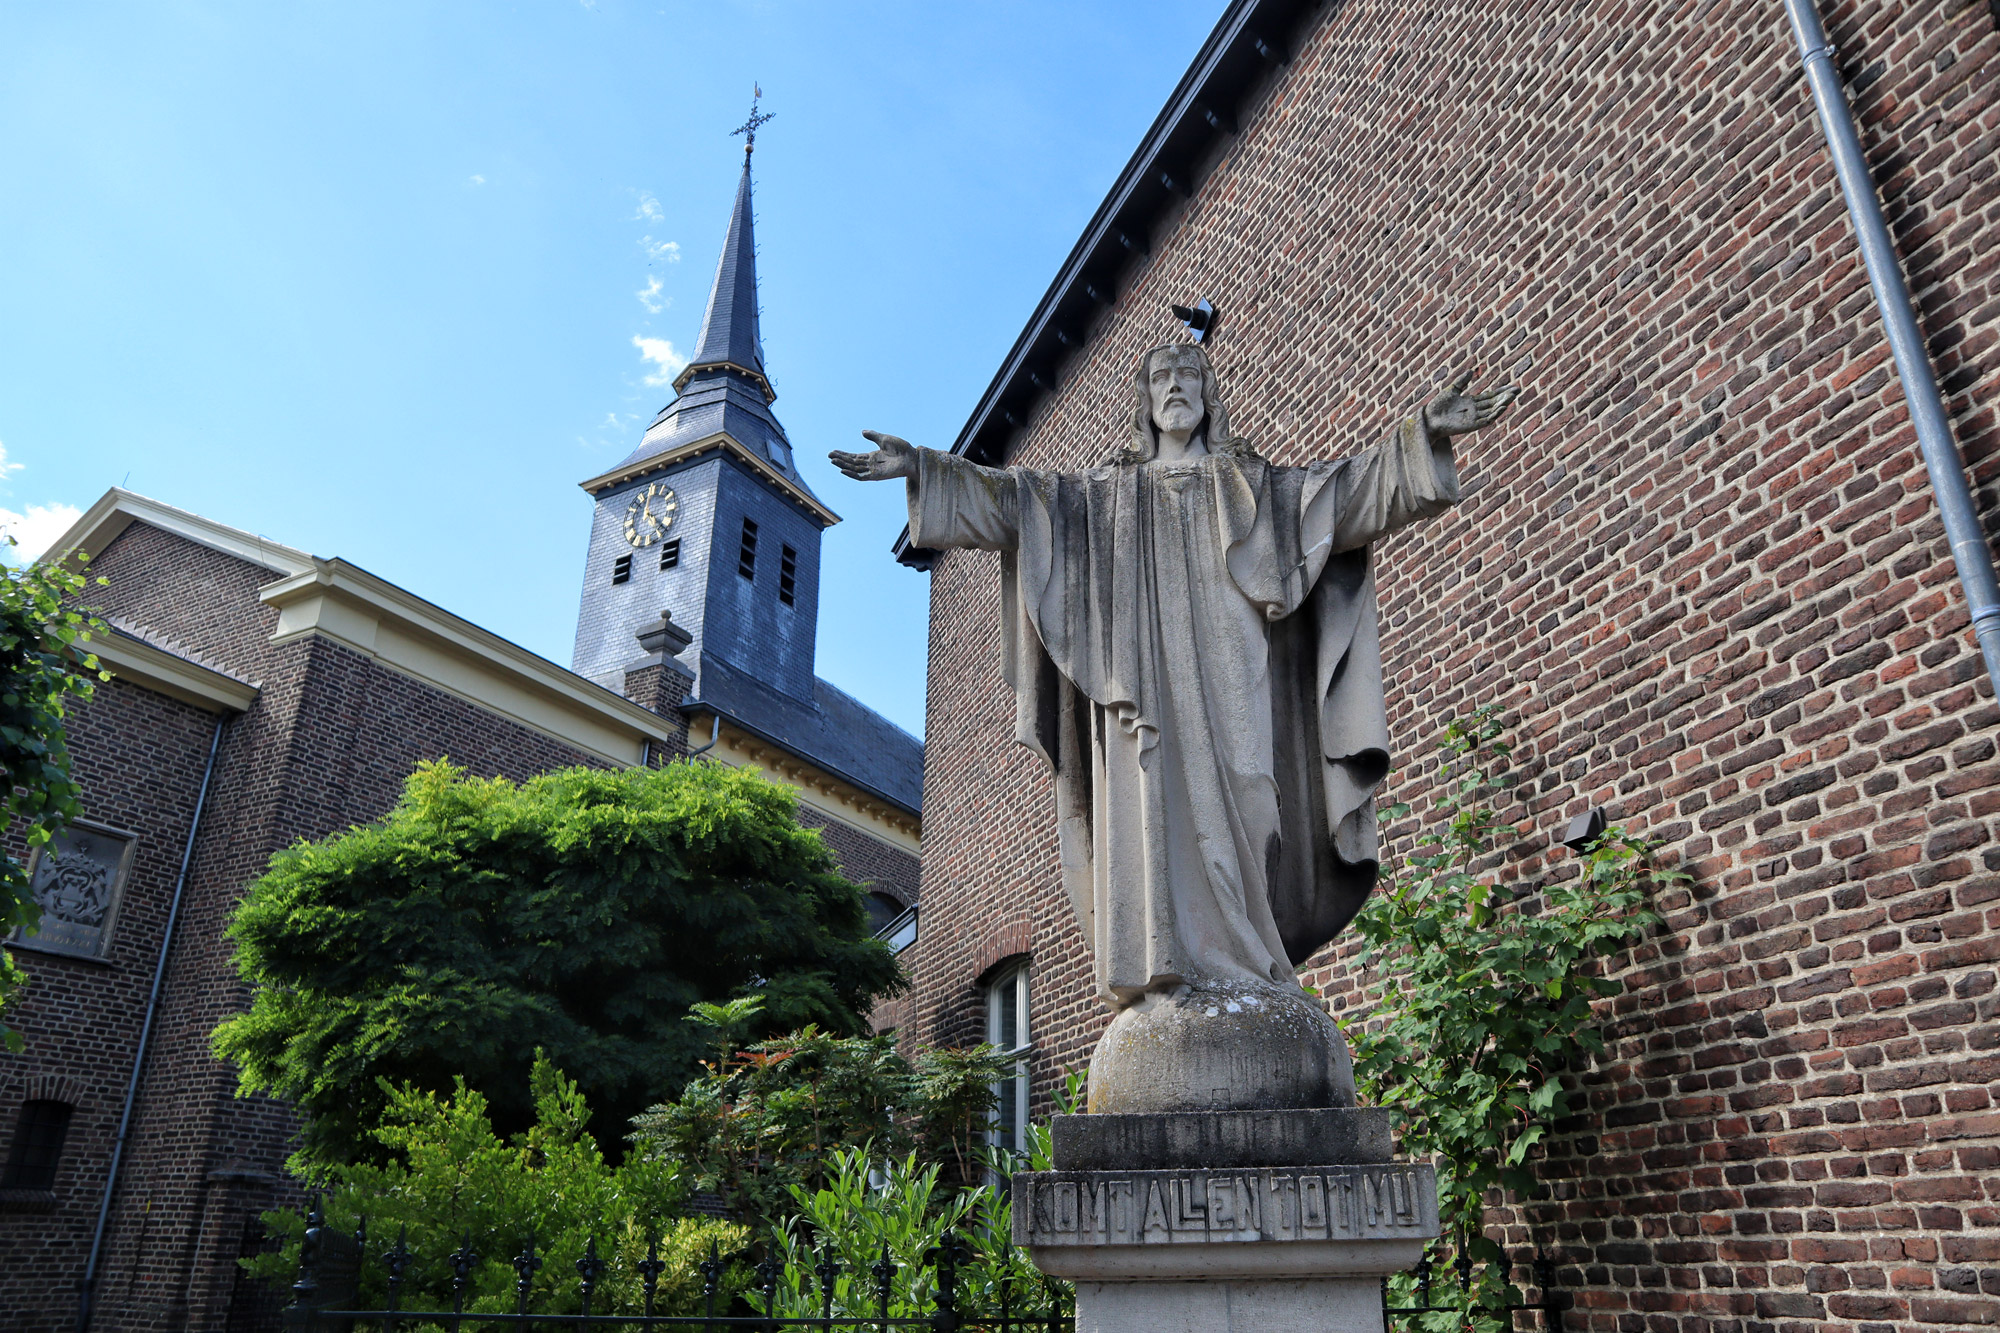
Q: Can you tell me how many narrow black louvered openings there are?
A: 4